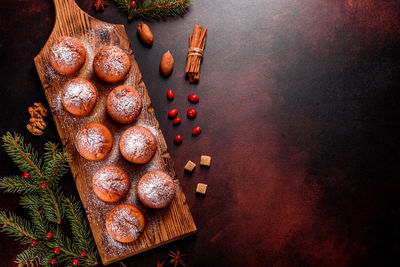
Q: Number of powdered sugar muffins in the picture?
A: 9